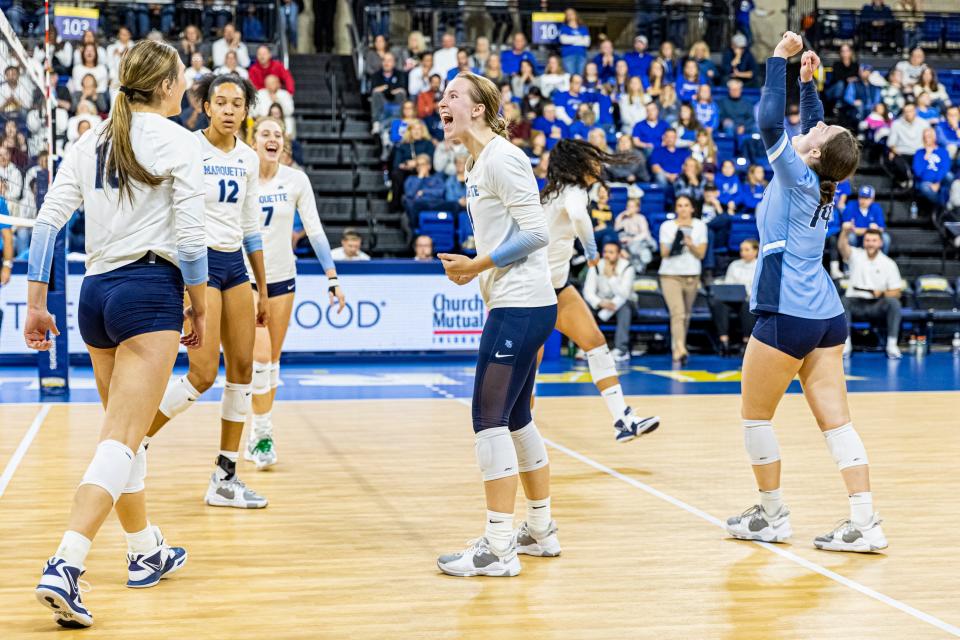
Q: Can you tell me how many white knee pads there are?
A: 11